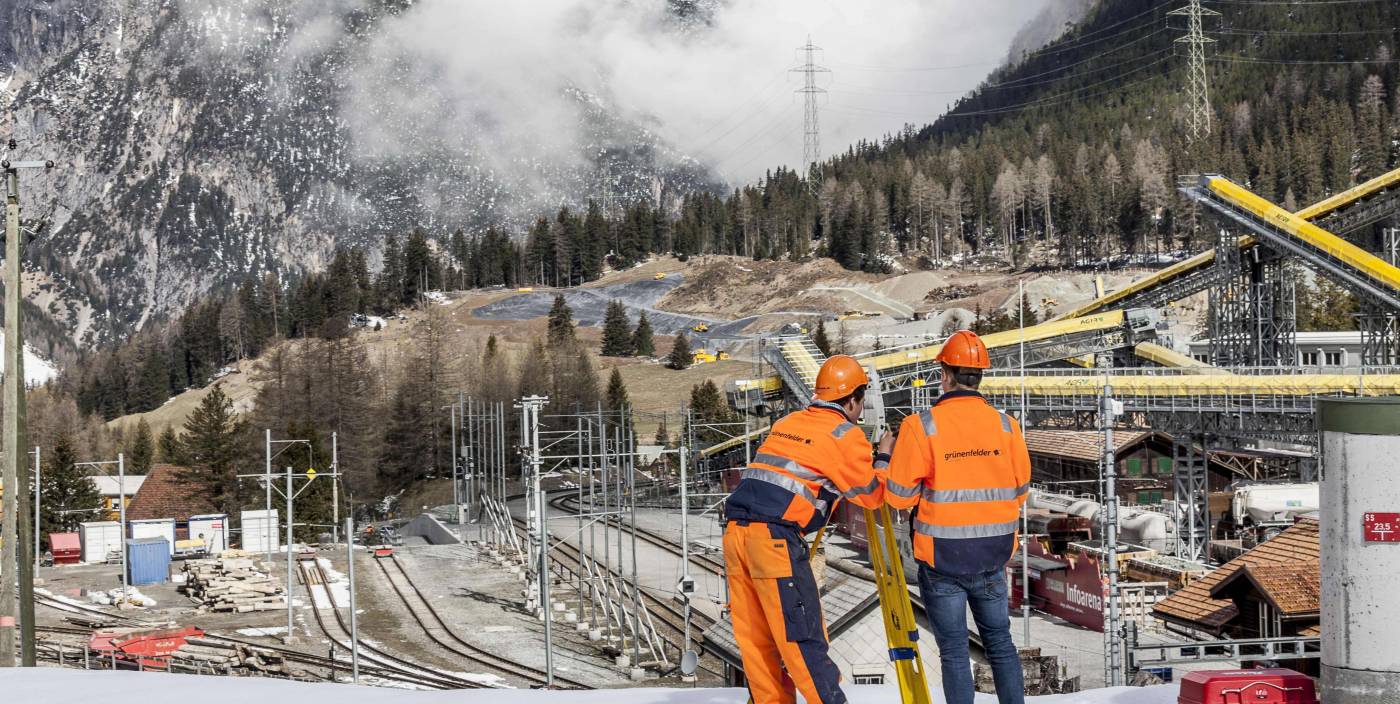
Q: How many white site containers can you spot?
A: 4